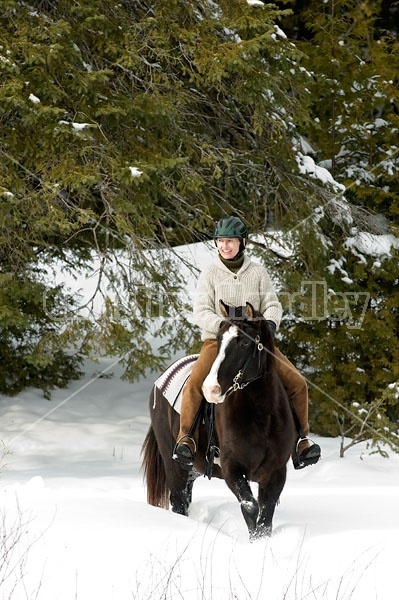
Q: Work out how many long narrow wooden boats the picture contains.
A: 0